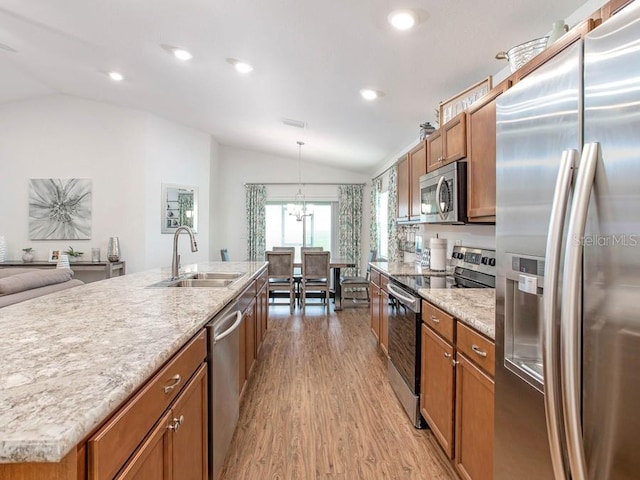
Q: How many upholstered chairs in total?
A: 6